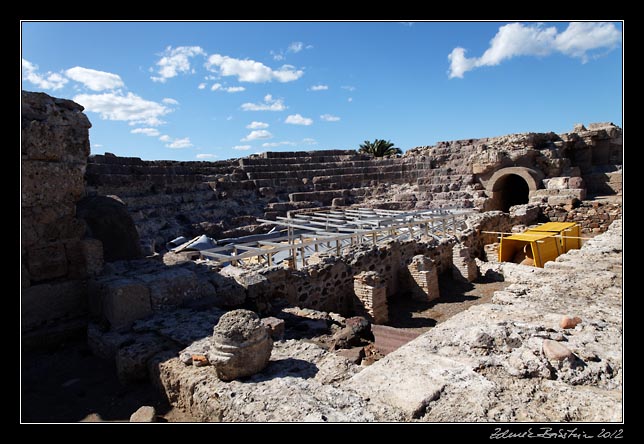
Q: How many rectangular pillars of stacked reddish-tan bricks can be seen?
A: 3